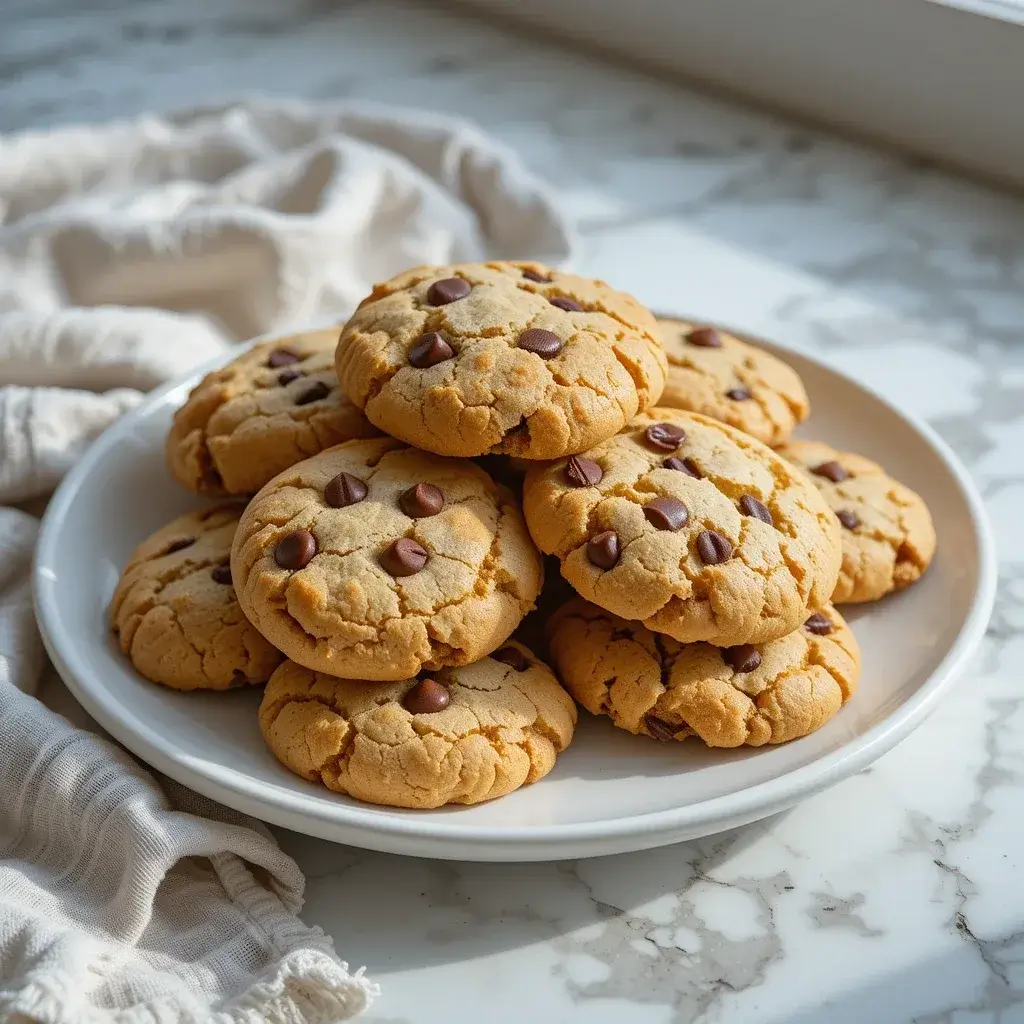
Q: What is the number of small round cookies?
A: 9